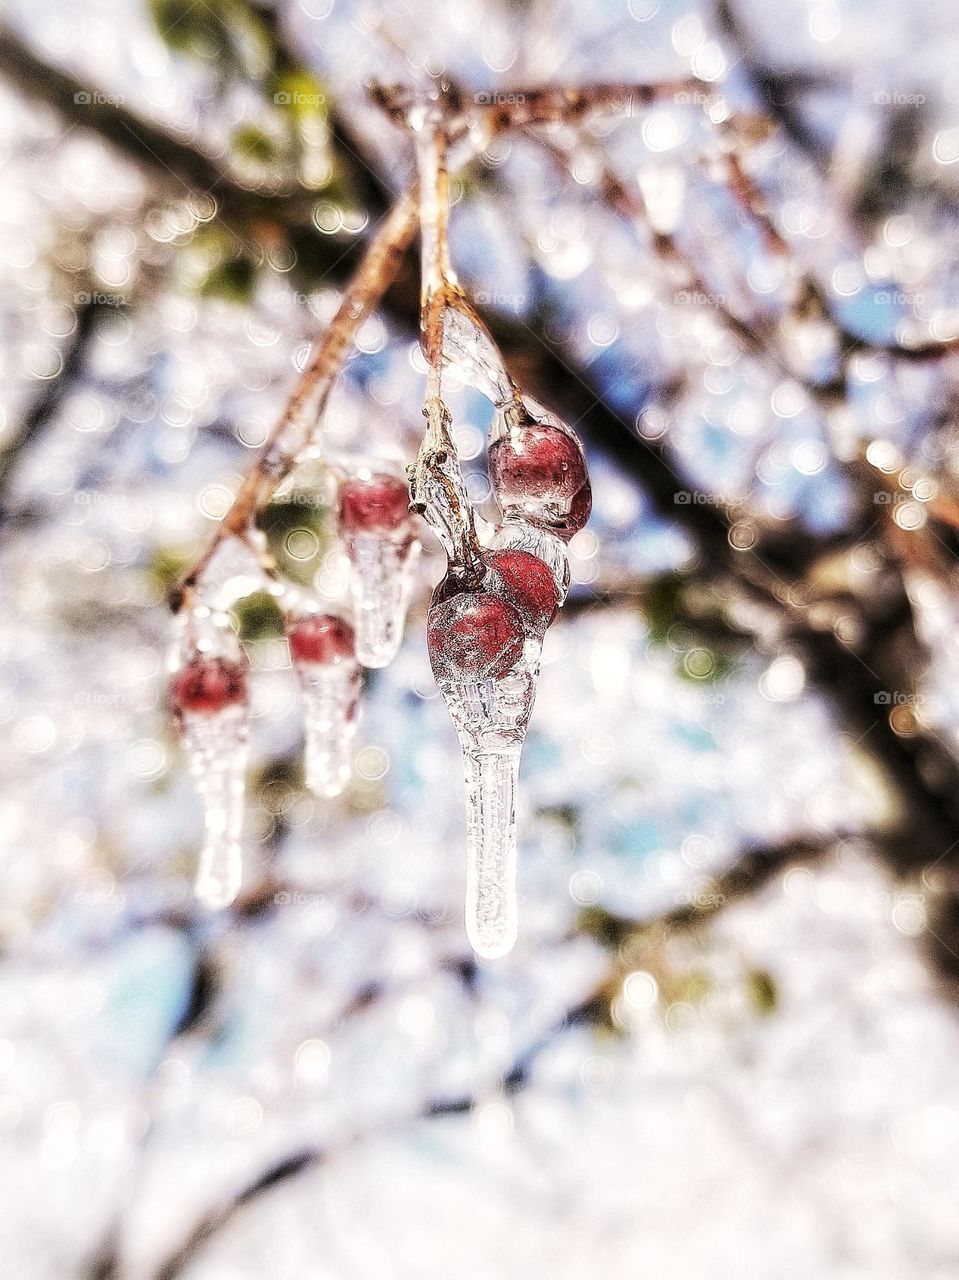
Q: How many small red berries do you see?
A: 6